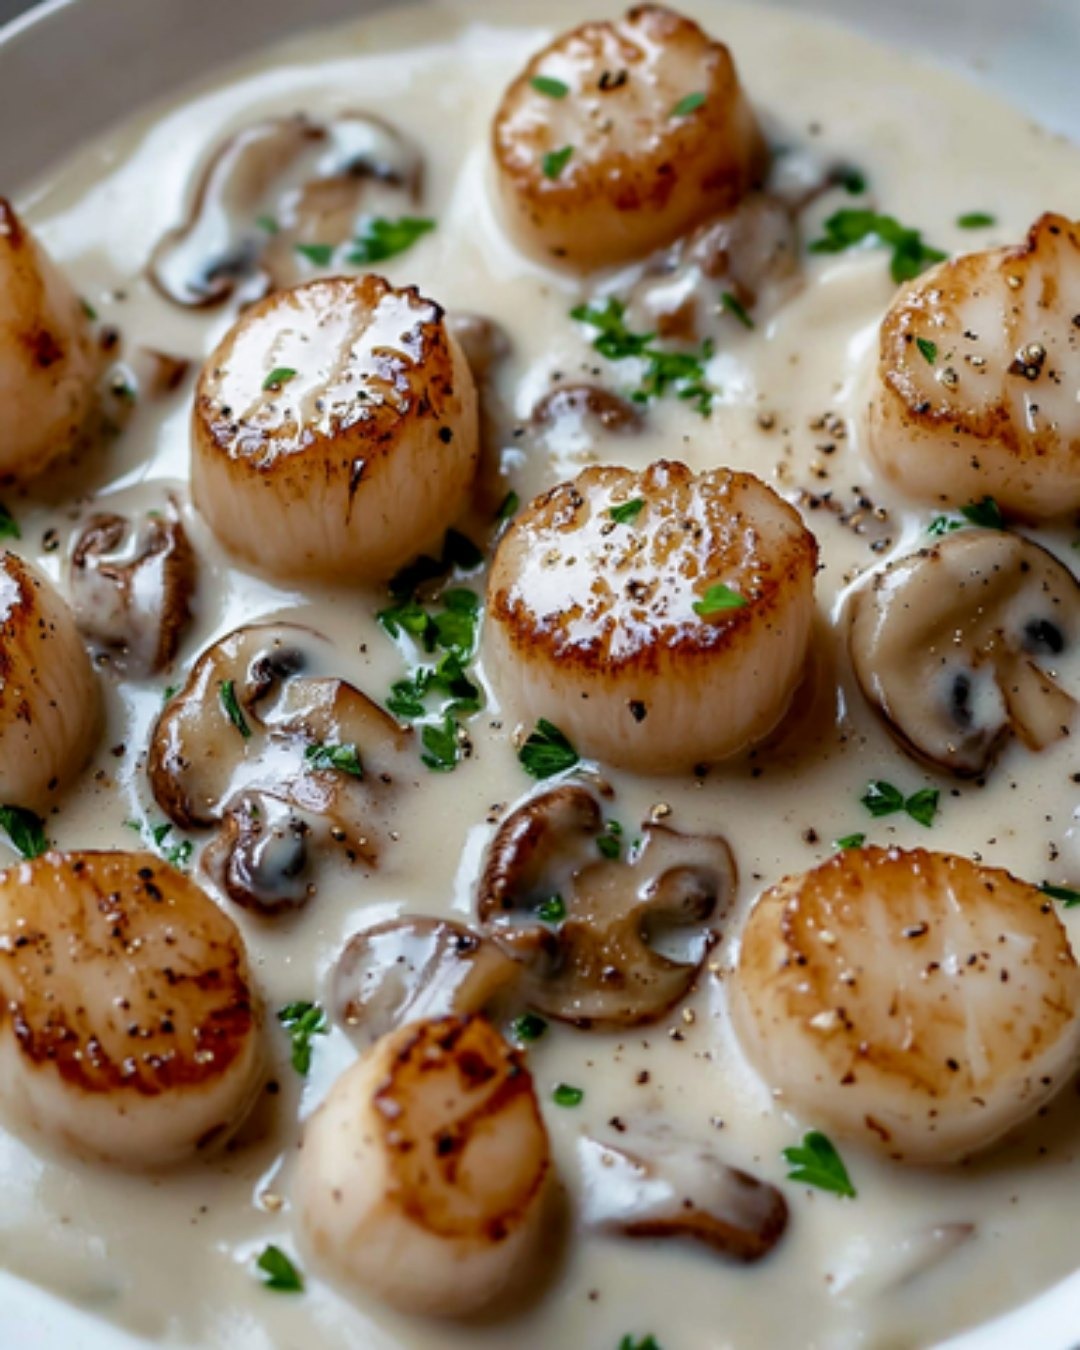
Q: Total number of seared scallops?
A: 9